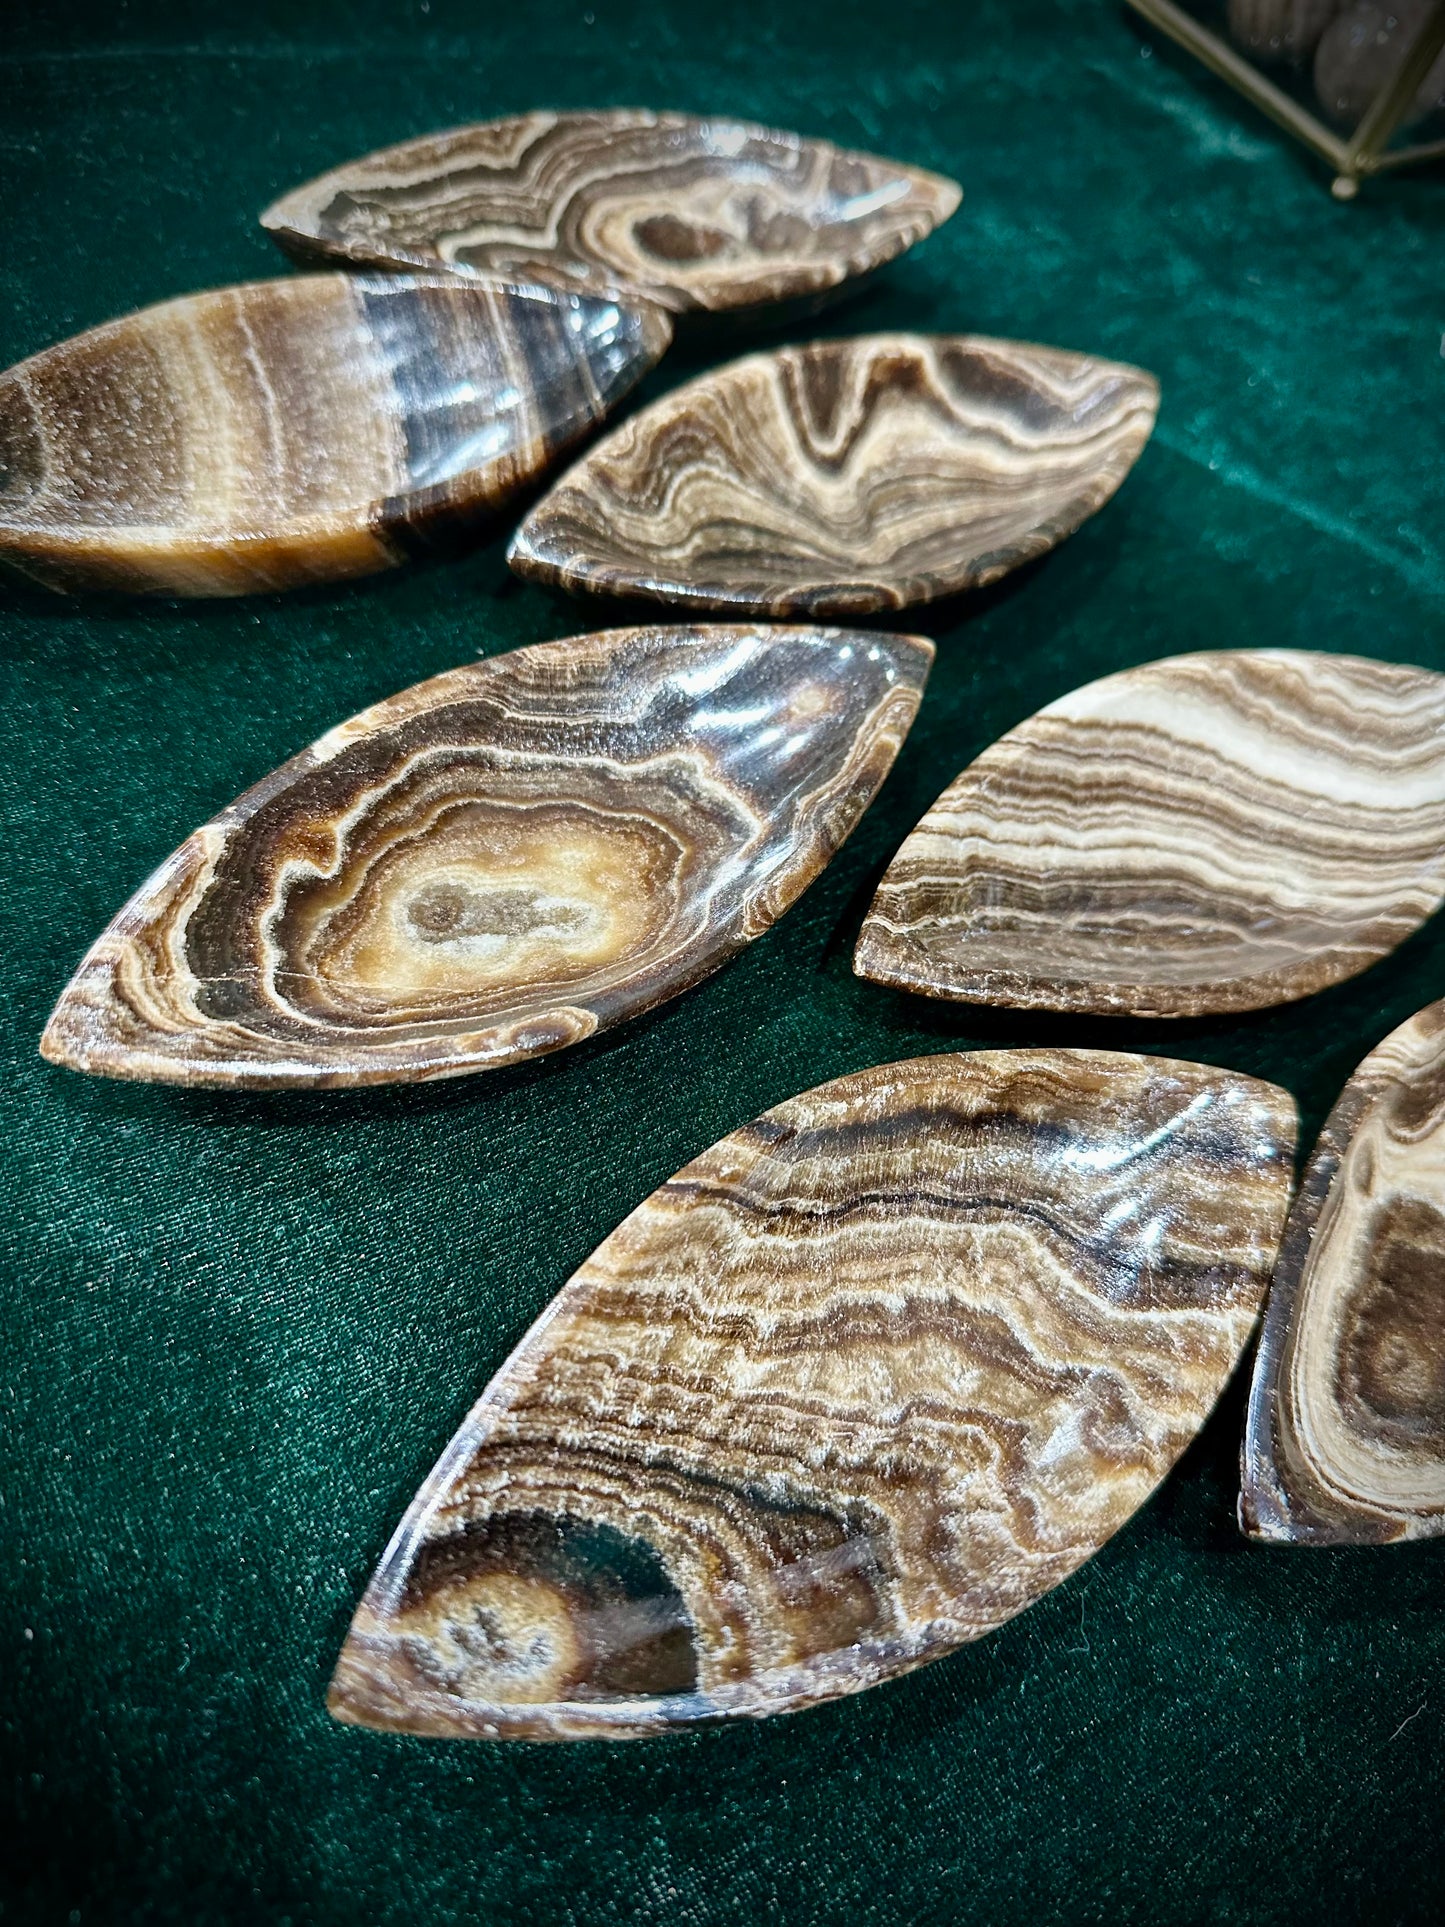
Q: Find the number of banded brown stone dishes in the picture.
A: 7